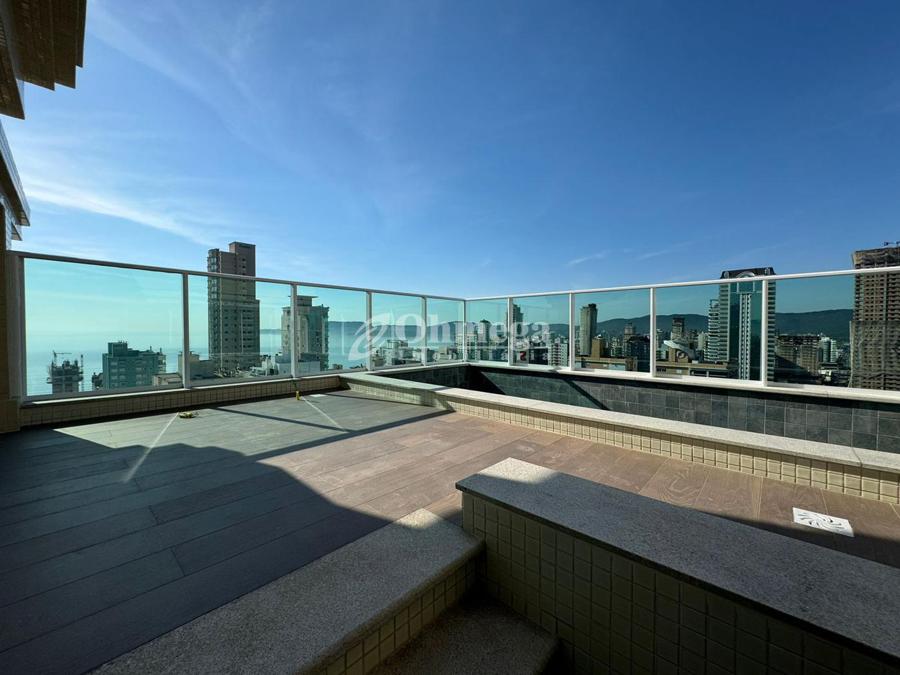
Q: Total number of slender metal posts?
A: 10